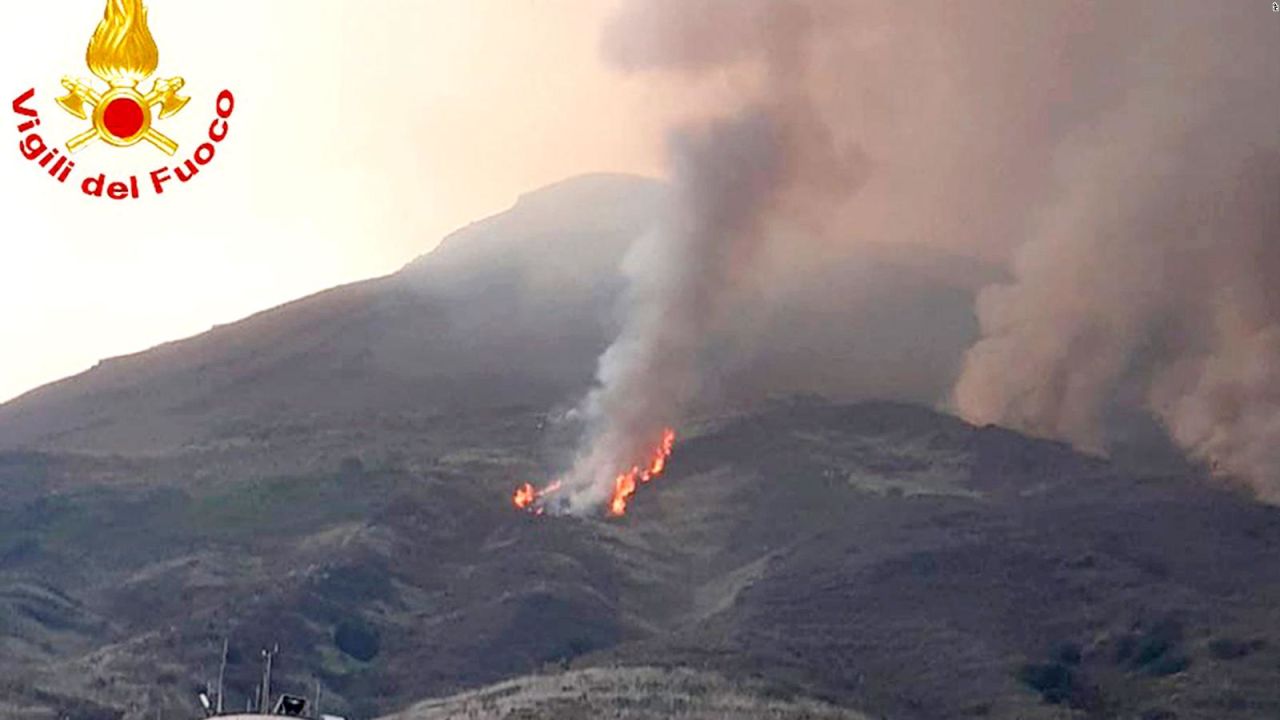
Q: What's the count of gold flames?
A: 1